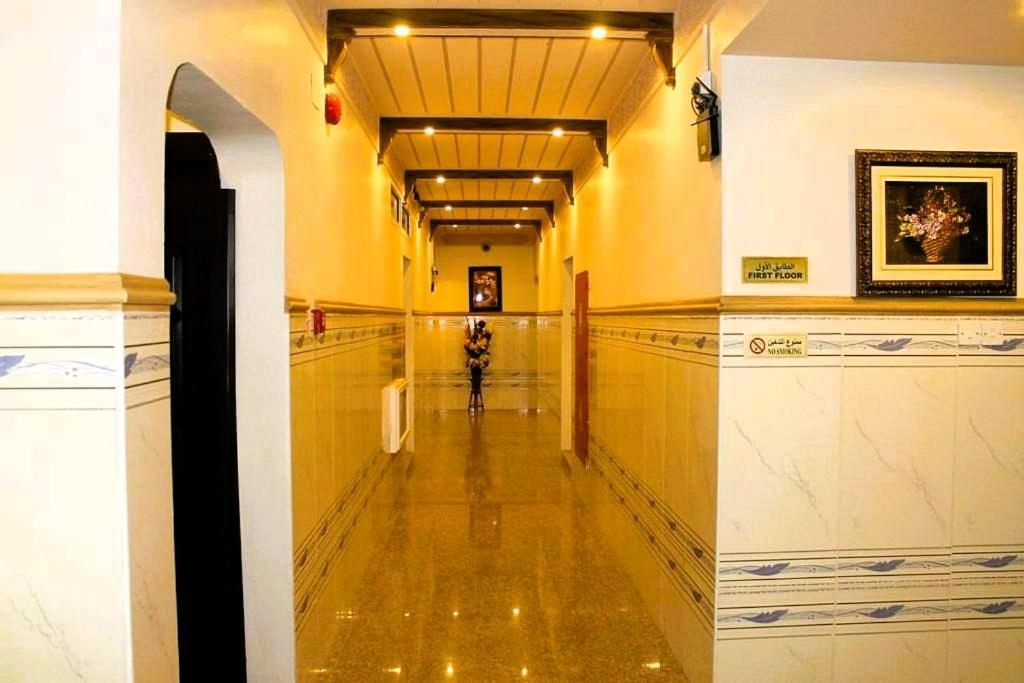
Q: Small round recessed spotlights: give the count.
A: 10